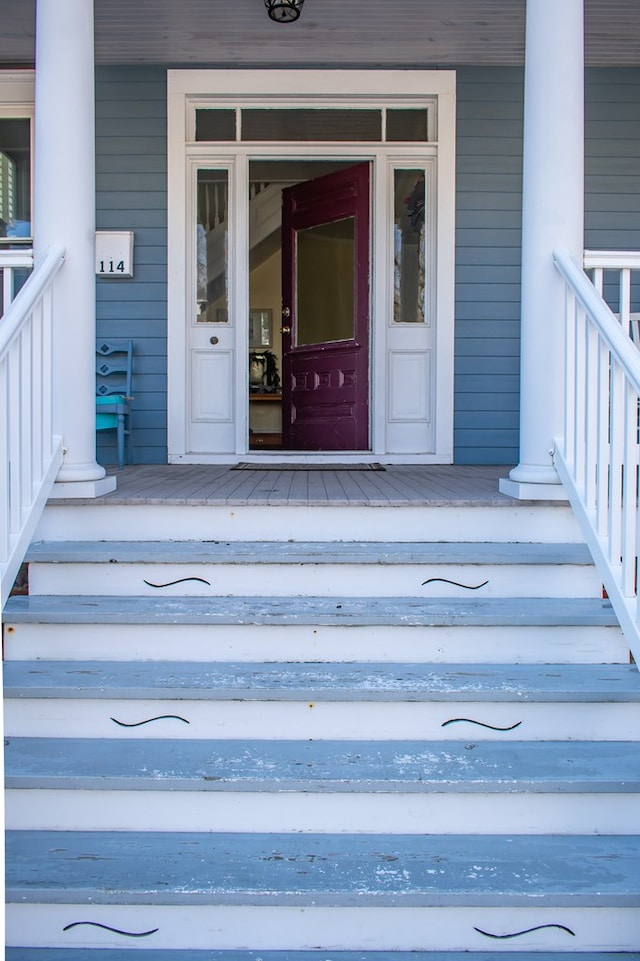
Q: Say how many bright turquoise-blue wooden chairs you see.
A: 1